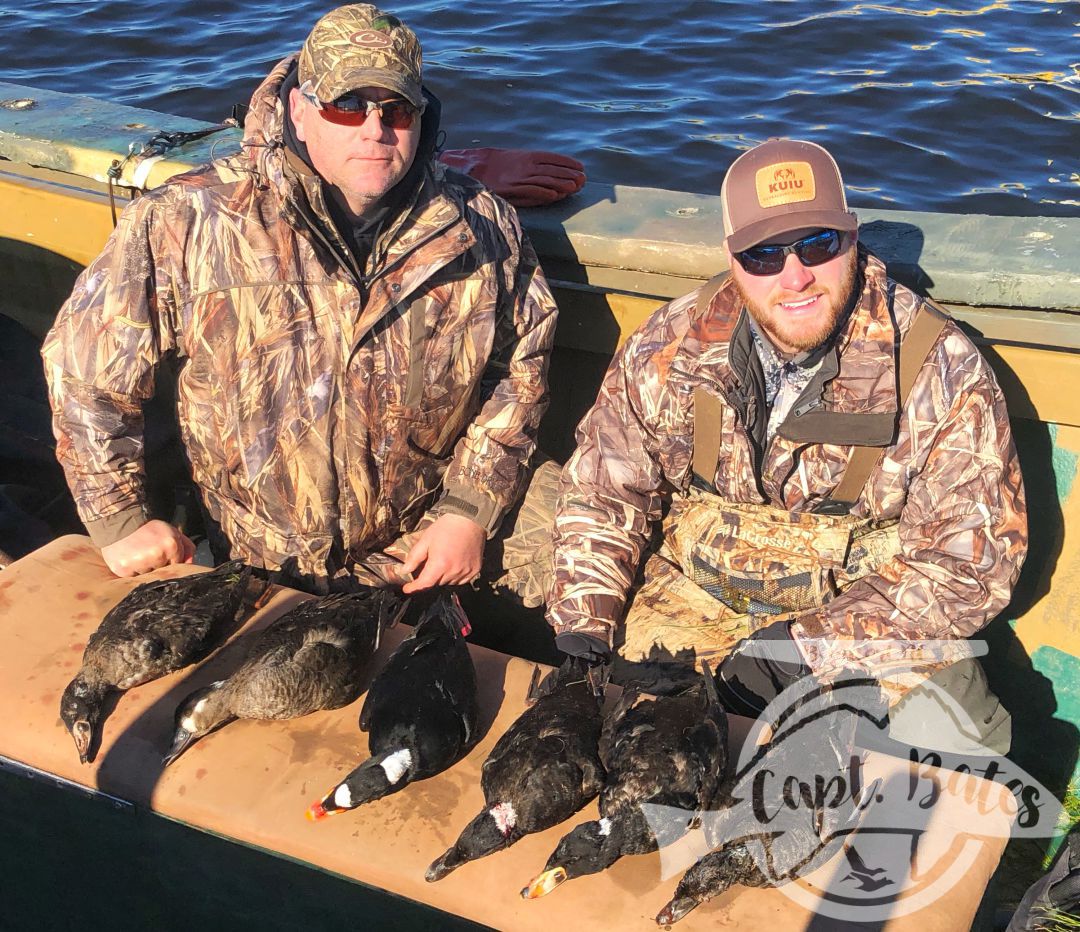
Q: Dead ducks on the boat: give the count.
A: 6